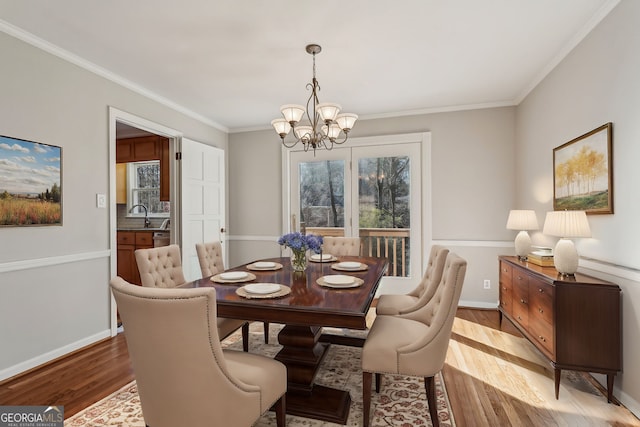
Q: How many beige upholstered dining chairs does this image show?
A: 6